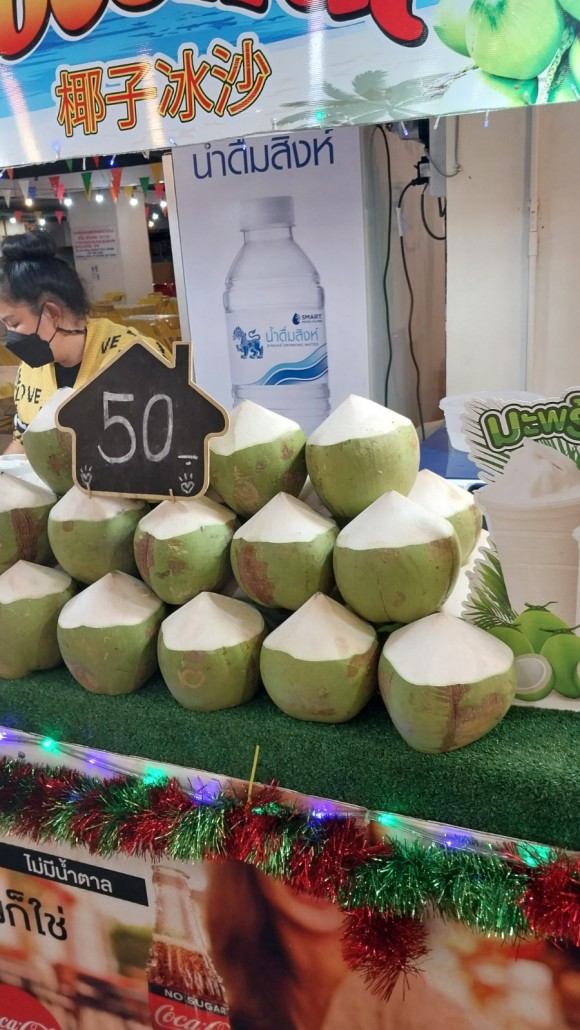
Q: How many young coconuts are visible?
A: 14